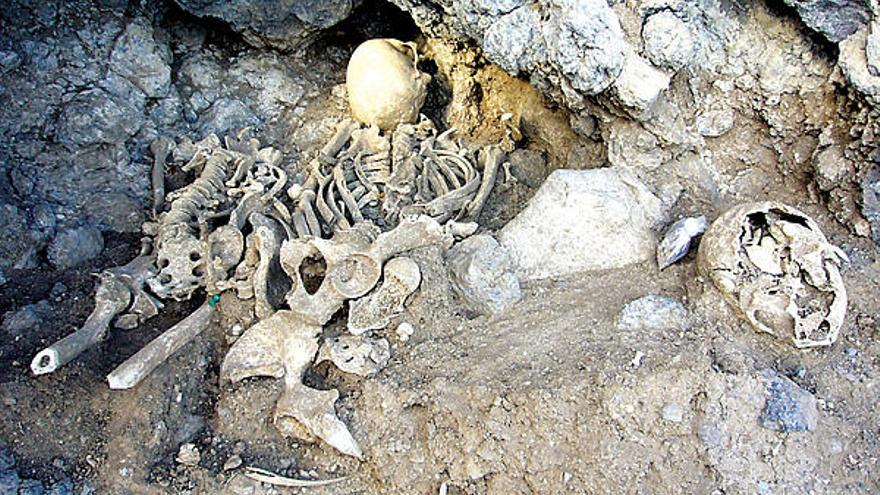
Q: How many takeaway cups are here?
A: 0